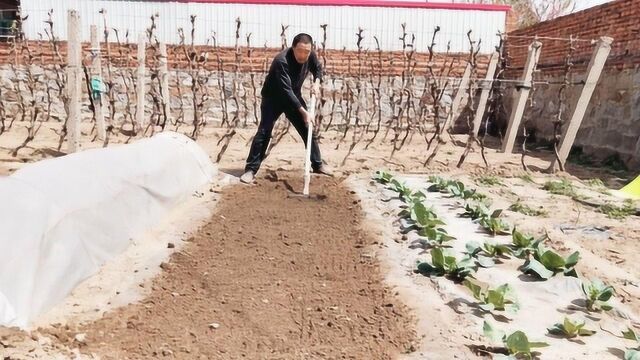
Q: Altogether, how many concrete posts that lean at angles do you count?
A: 4